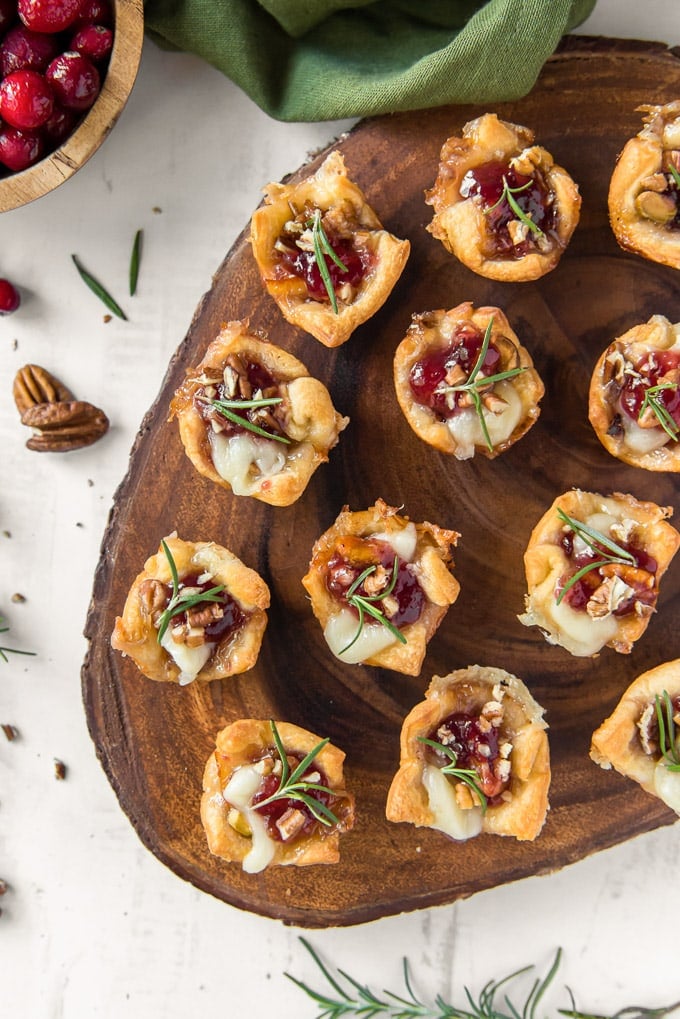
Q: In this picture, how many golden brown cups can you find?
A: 12